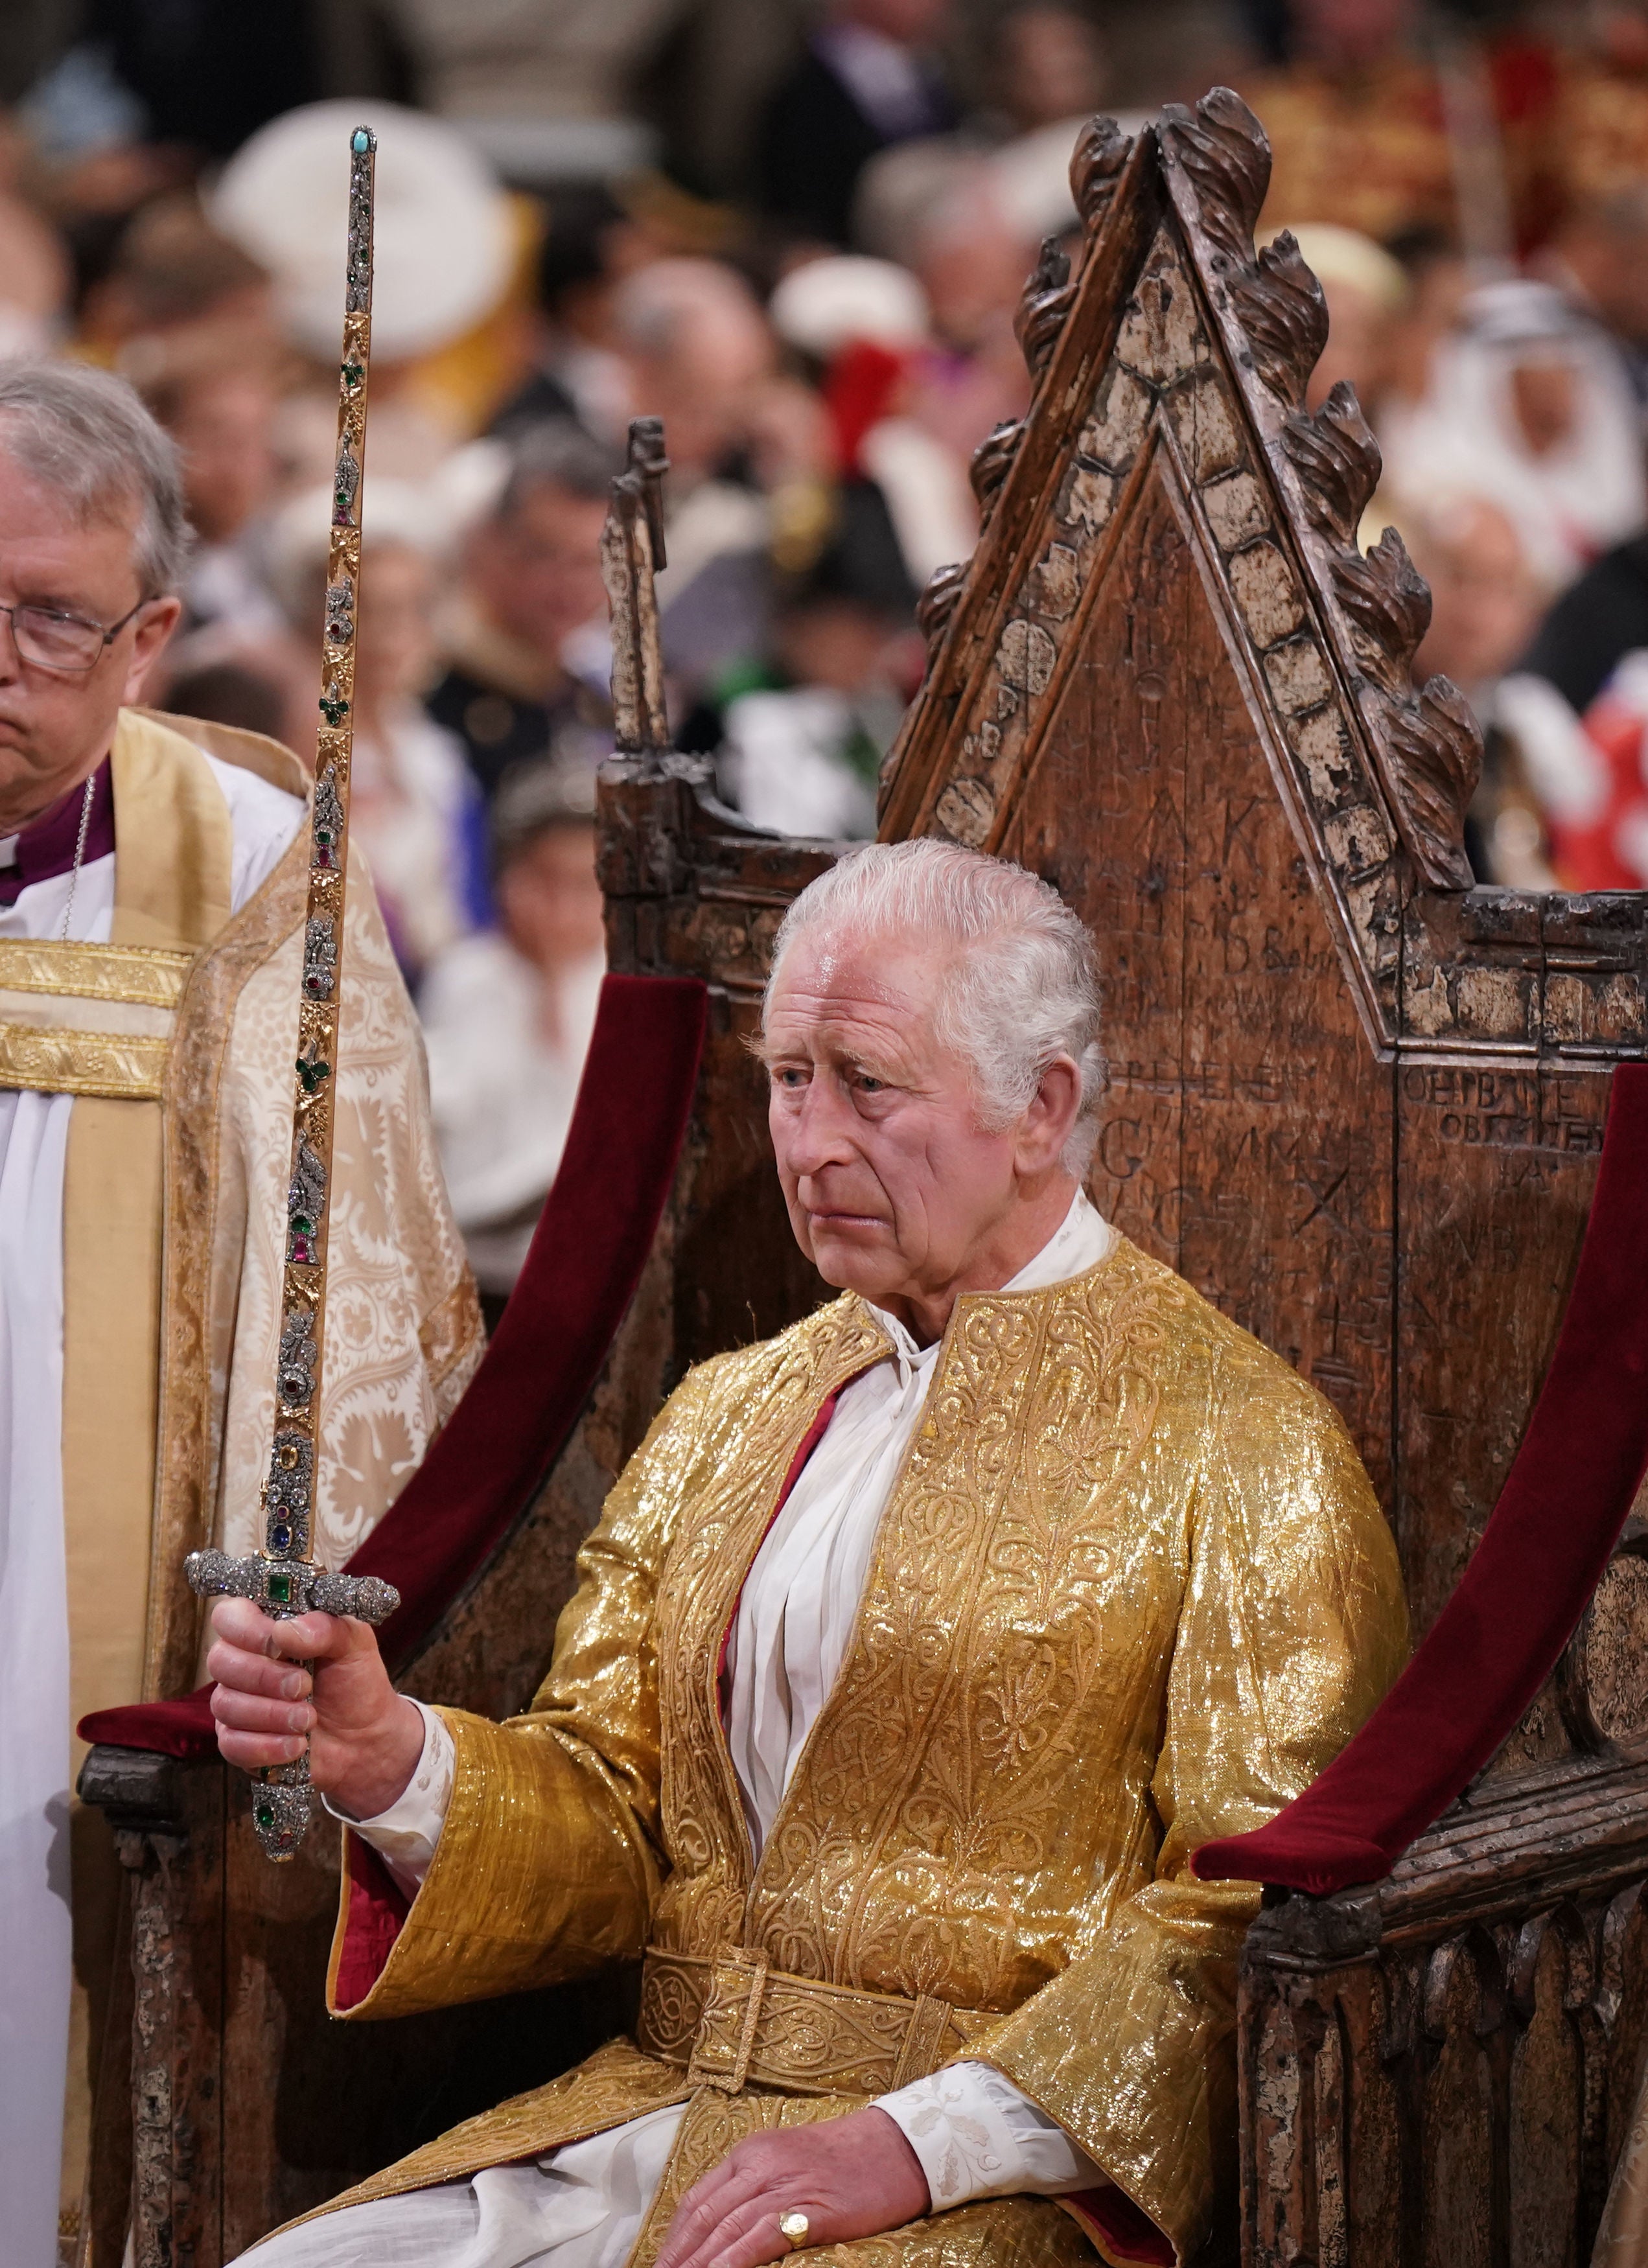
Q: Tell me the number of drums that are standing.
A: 0